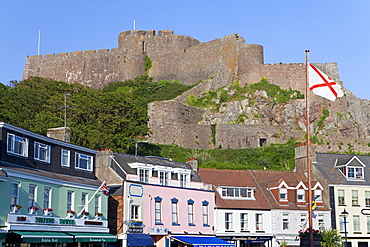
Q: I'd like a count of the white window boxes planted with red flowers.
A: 6